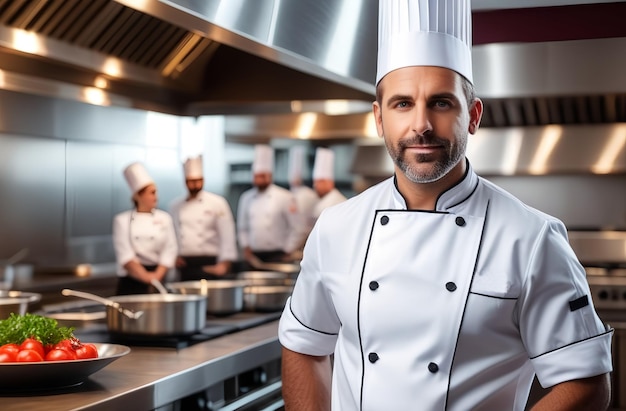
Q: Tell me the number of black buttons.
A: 6